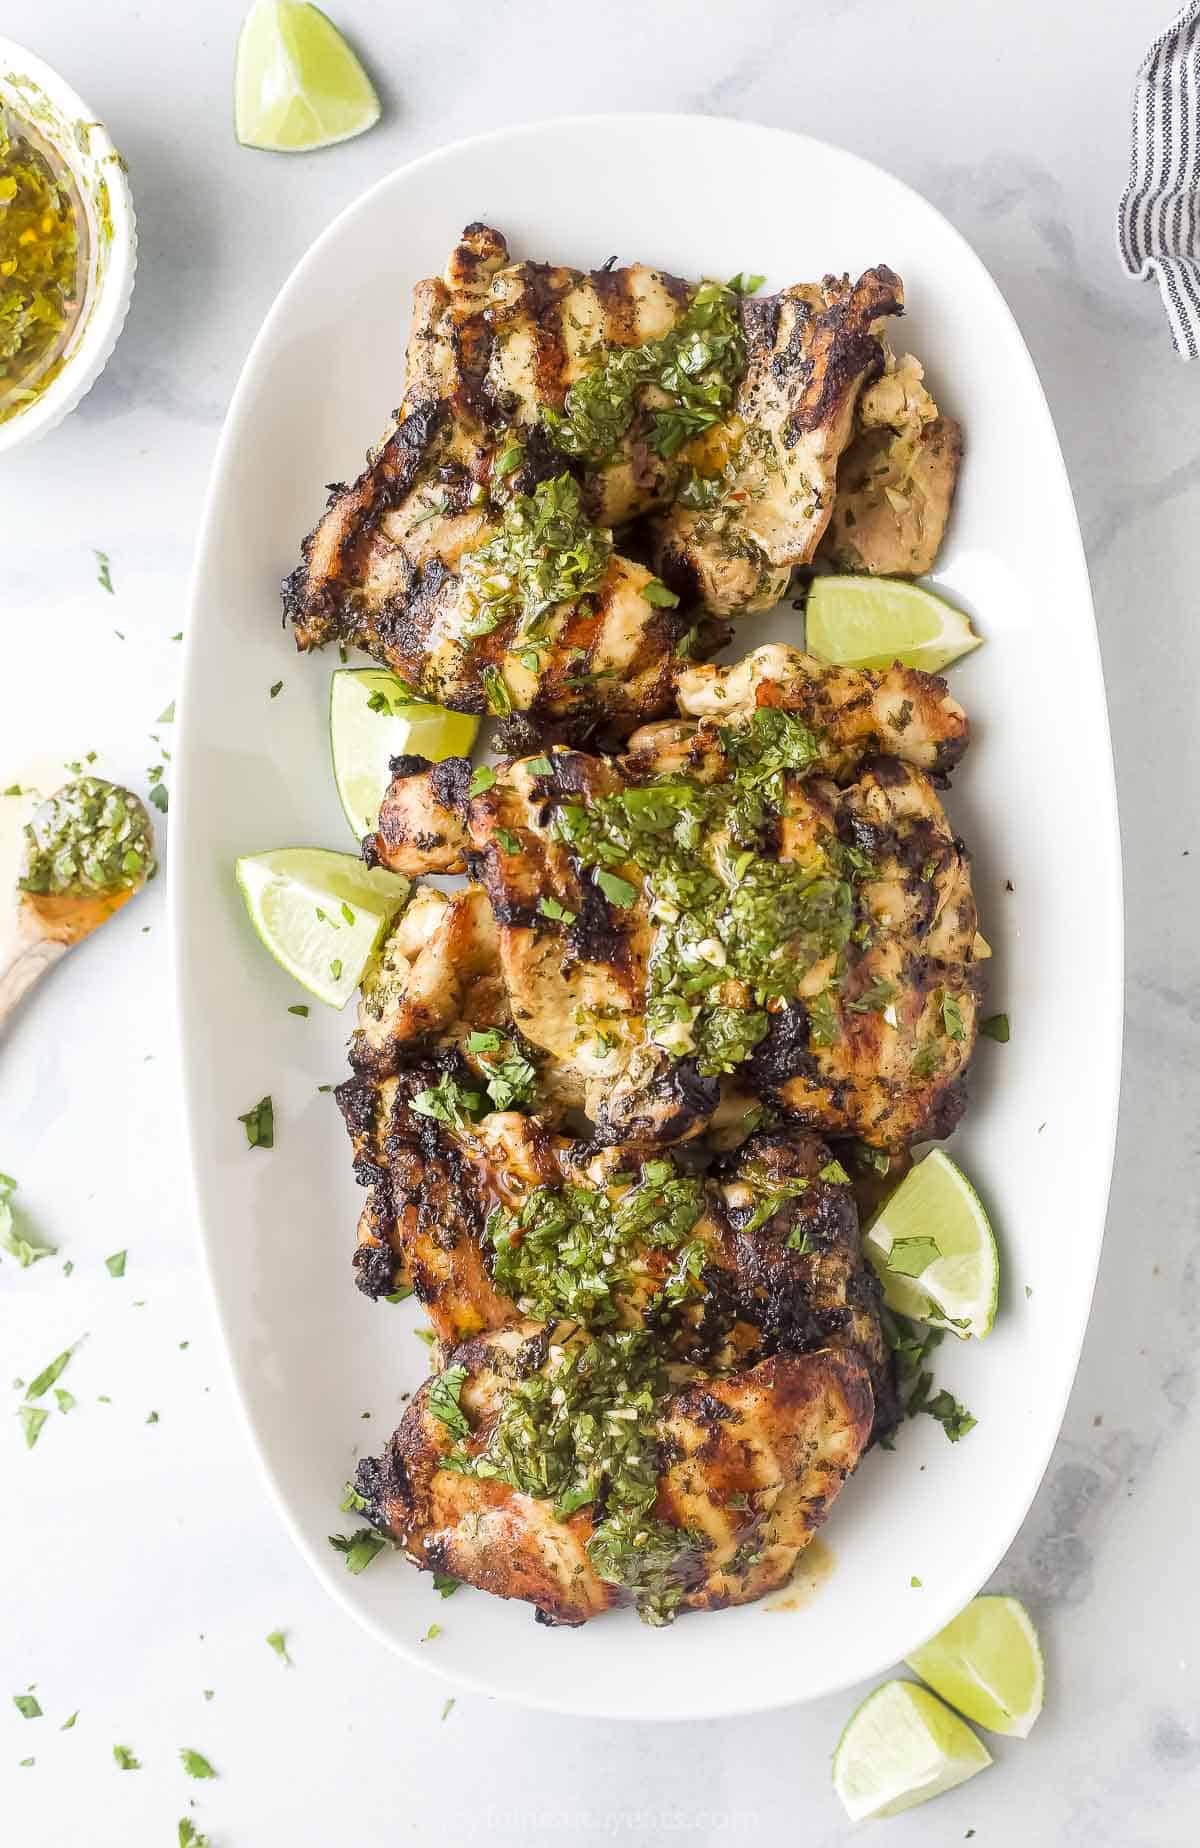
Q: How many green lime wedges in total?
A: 7